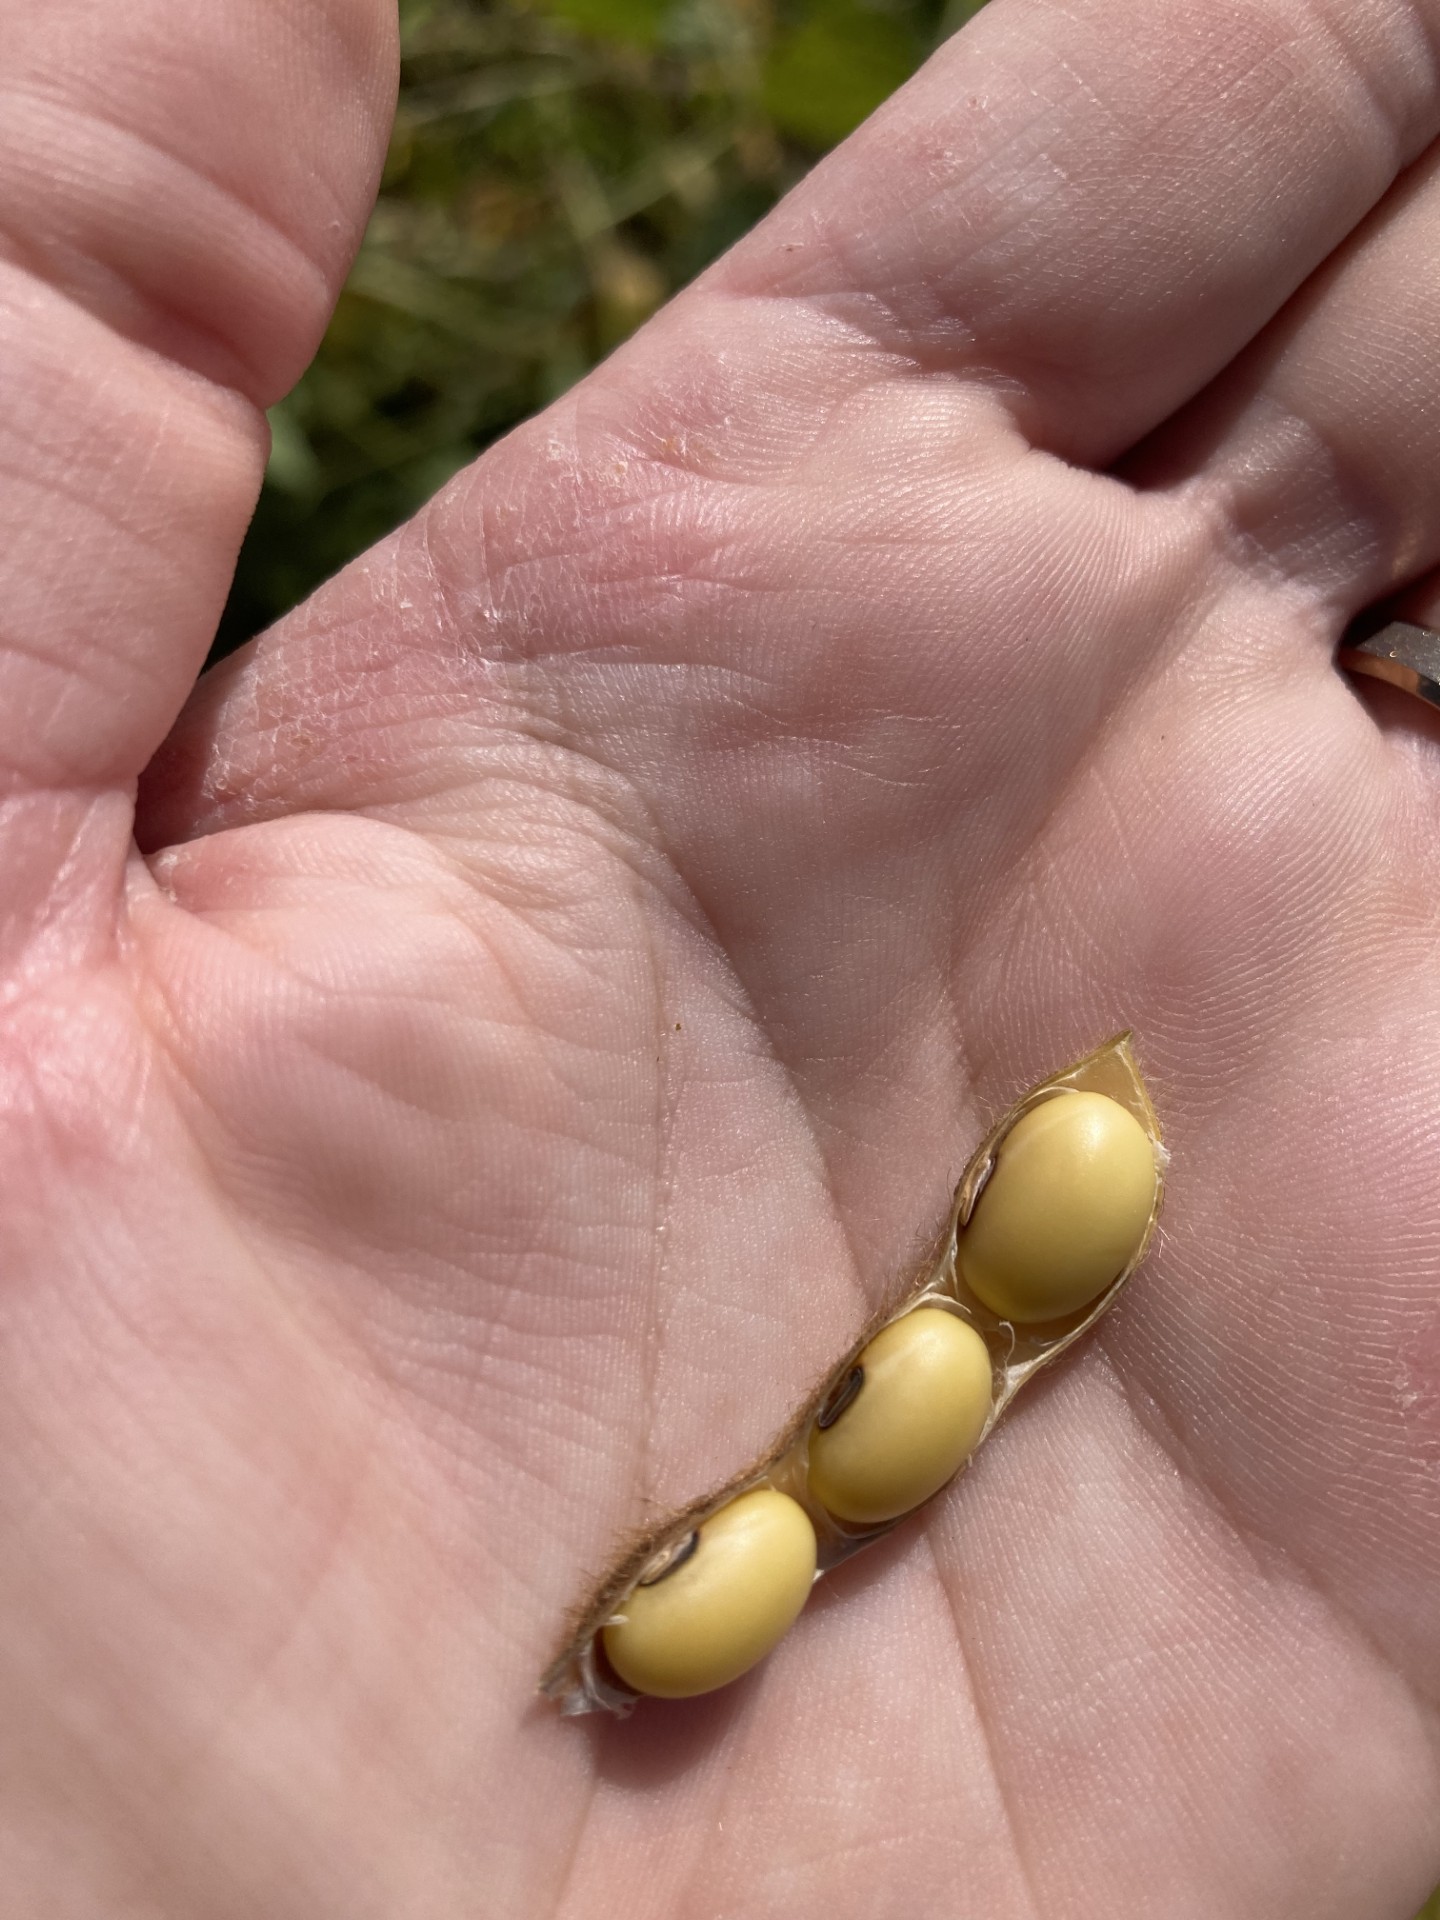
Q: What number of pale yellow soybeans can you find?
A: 3